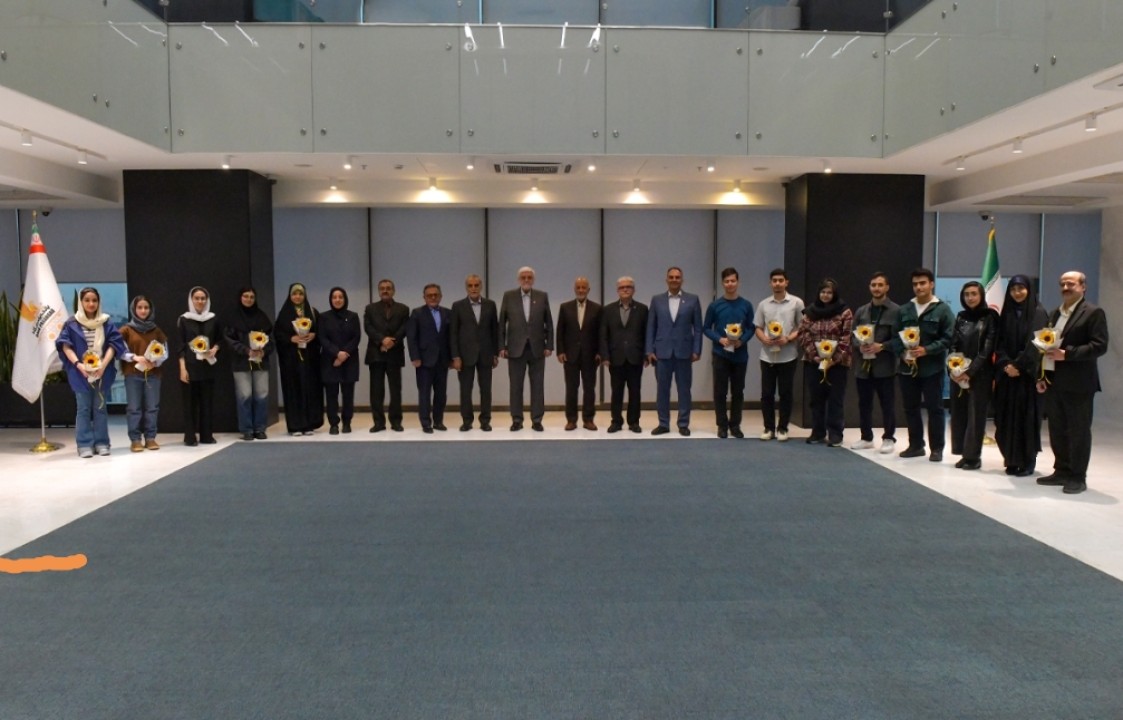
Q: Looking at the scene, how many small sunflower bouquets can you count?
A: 12